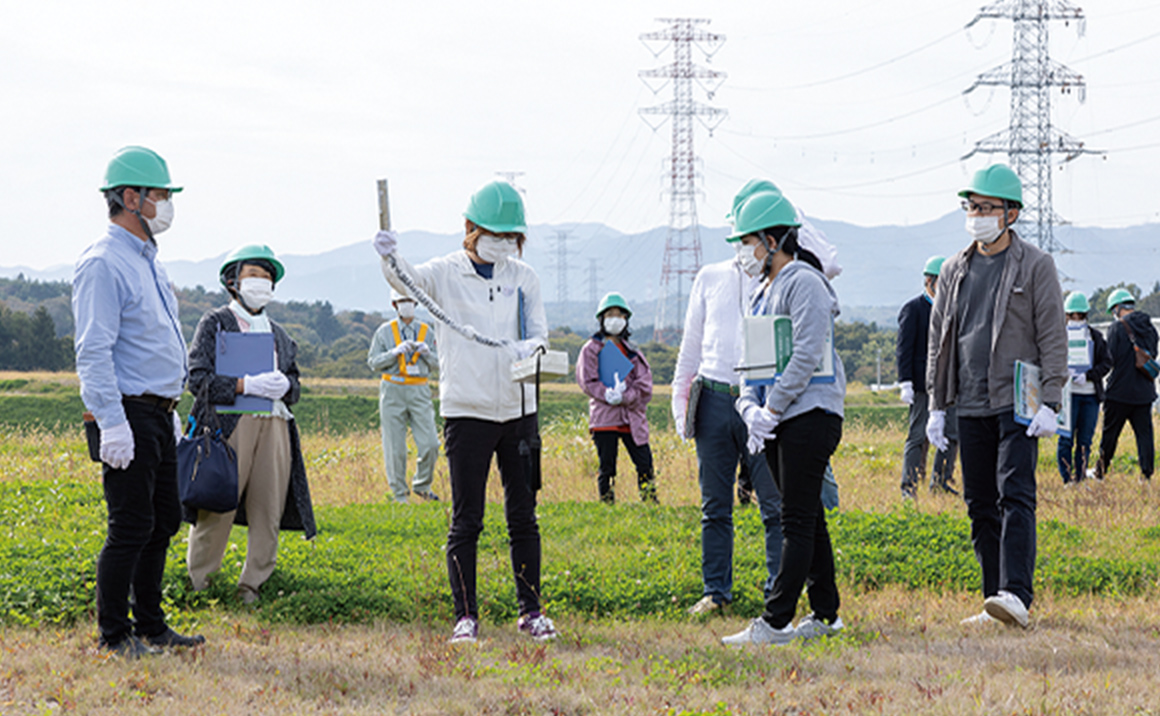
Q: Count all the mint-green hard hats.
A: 10